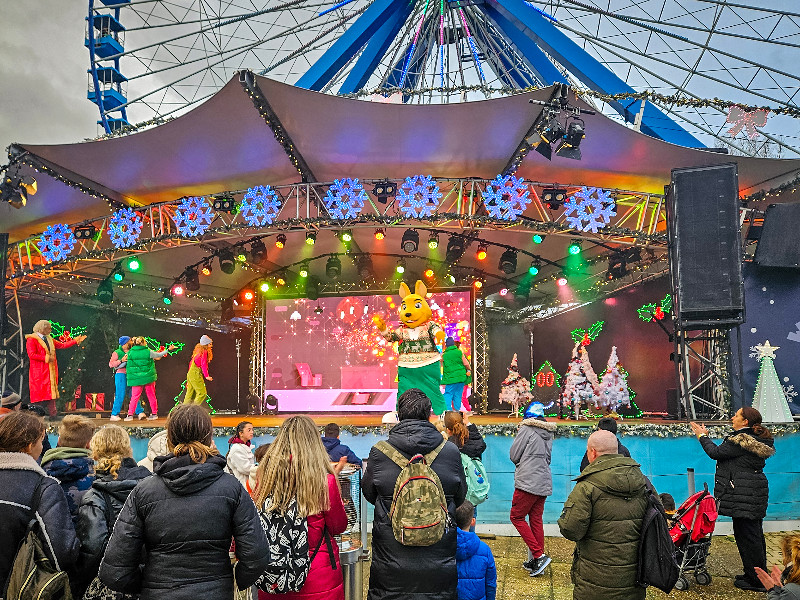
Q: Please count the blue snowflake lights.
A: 8